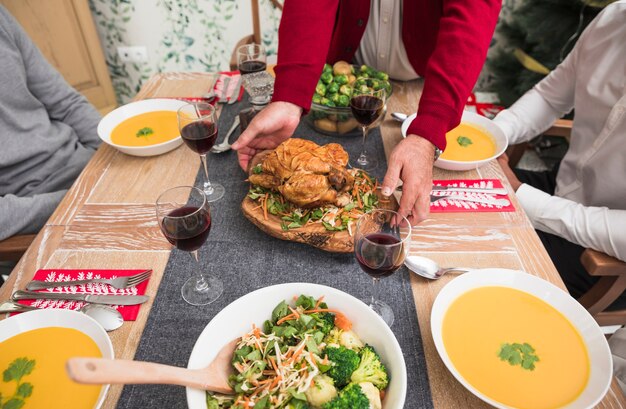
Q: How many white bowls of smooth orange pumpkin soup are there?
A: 4